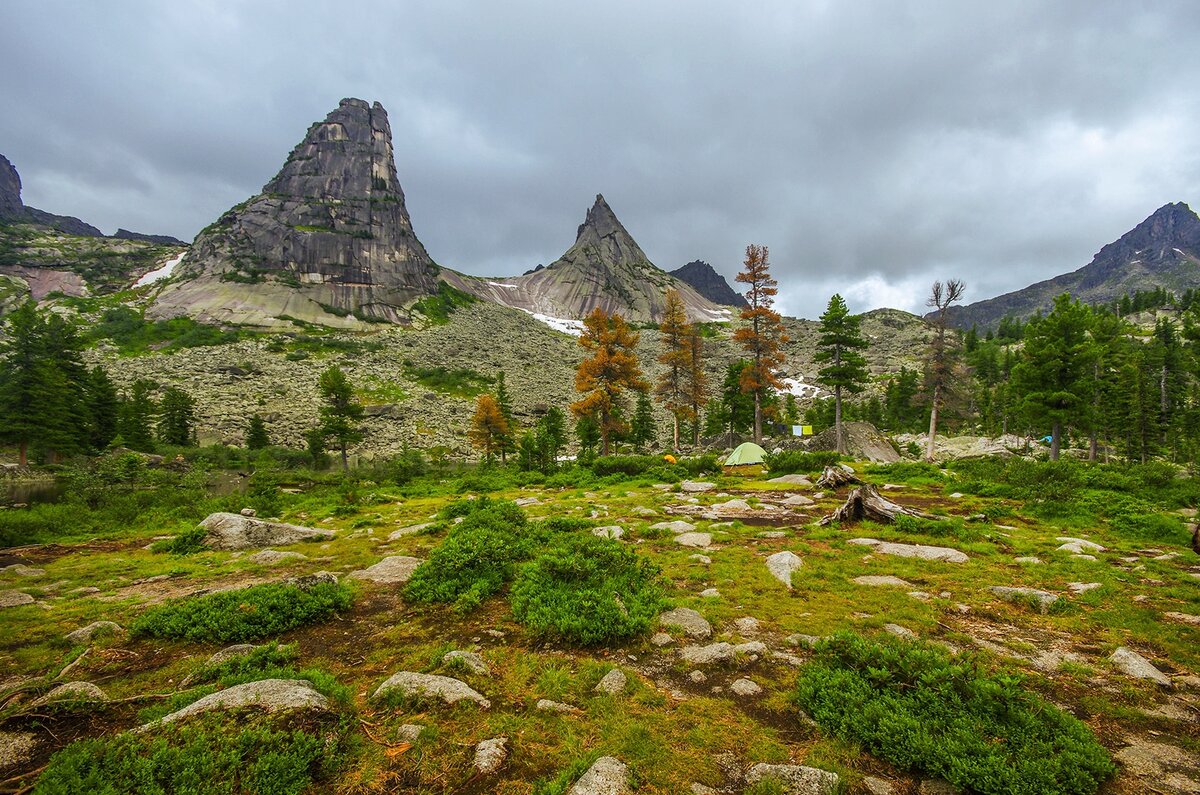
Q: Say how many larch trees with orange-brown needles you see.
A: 5